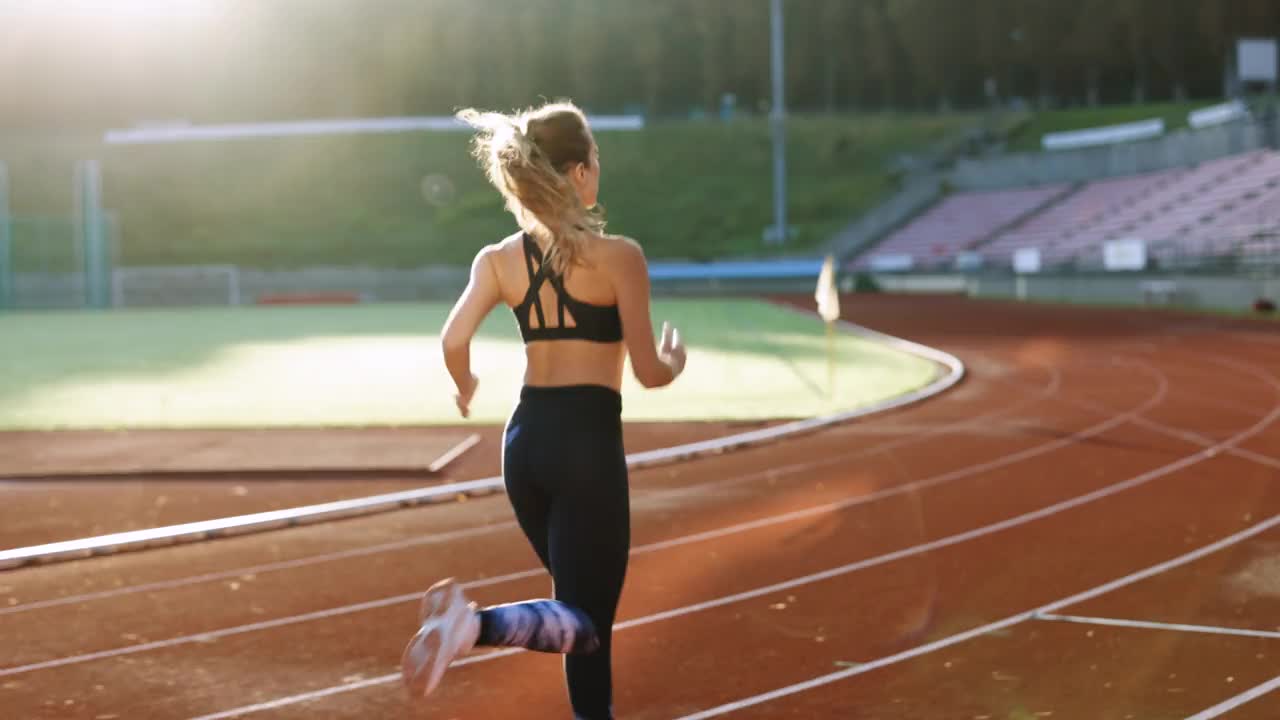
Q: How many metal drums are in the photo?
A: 0